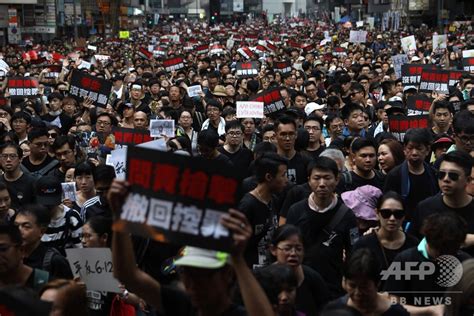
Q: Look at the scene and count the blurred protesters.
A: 1